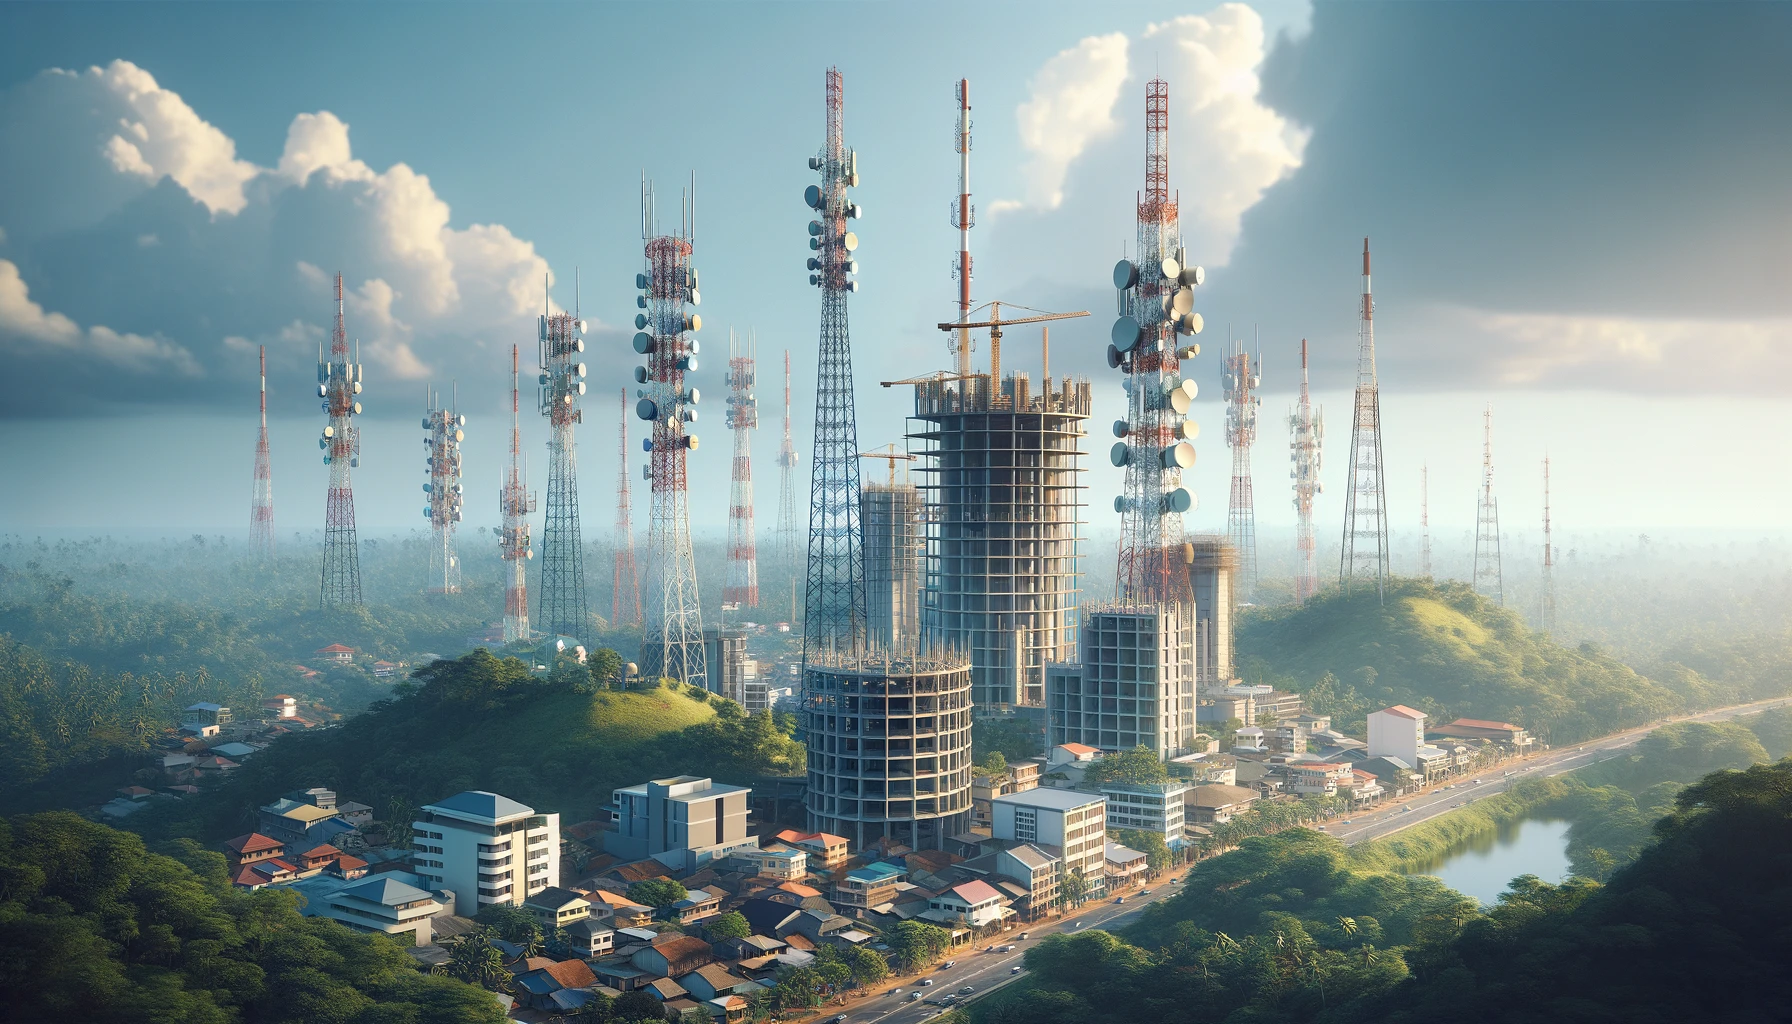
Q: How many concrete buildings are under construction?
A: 5